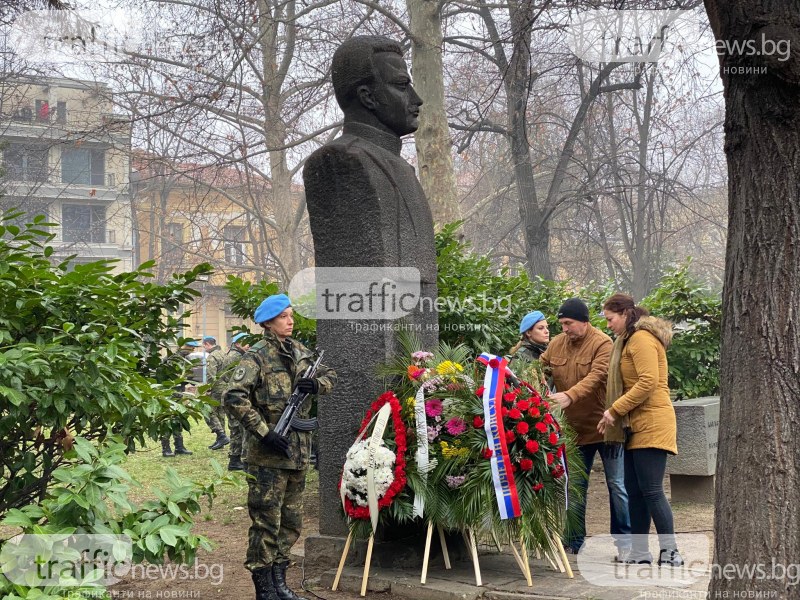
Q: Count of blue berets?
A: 5